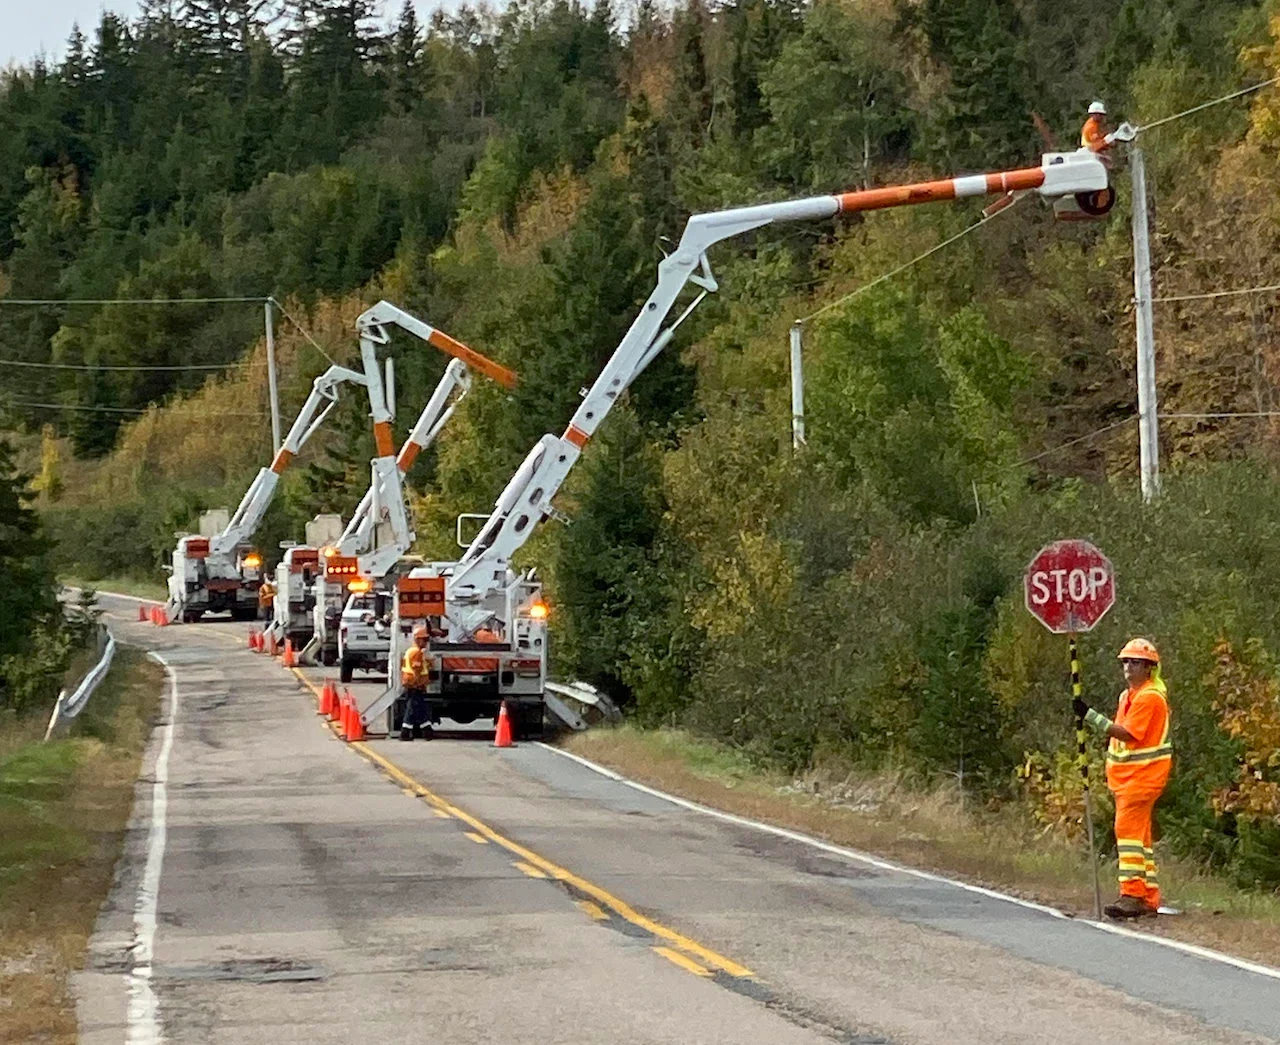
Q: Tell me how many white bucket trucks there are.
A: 4